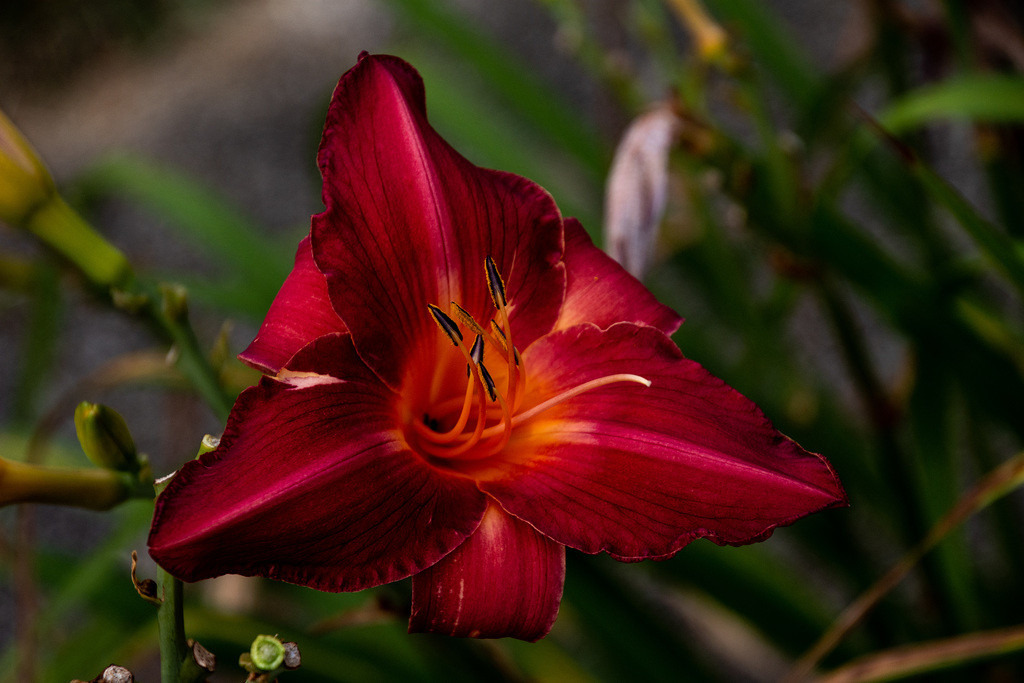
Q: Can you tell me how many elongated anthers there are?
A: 6